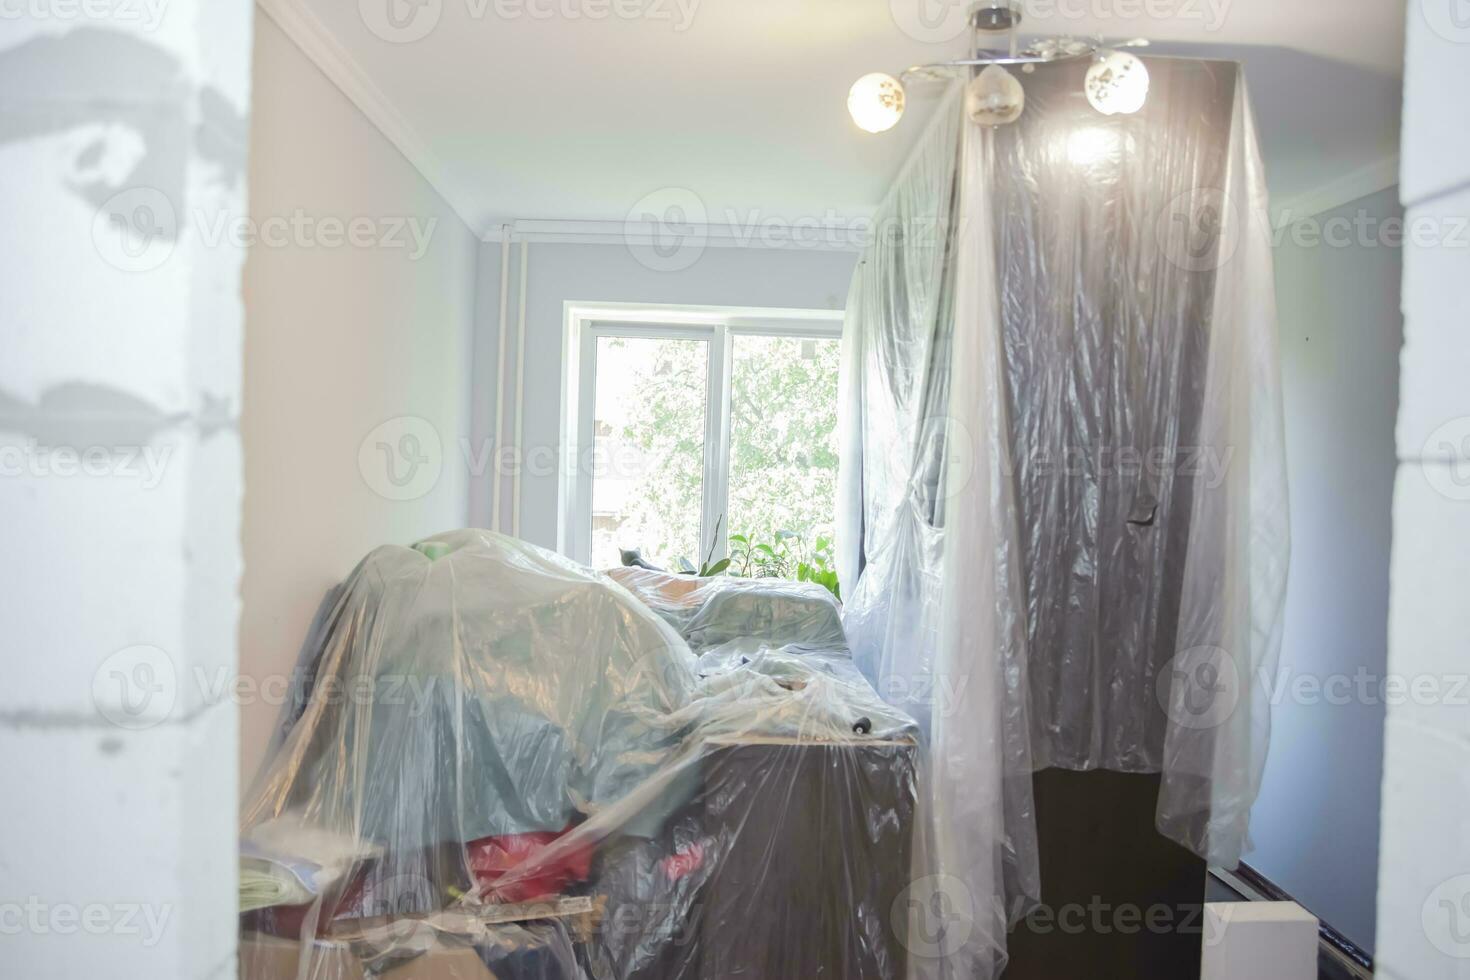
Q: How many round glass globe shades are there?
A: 3